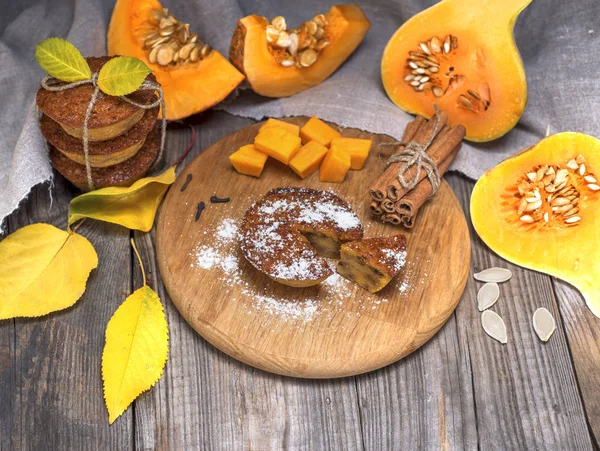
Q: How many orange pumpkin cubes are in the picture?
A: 7